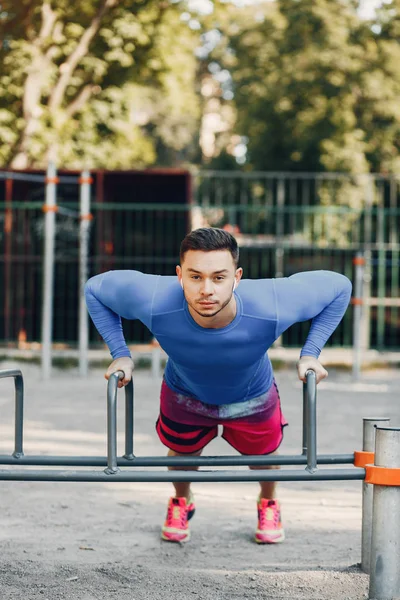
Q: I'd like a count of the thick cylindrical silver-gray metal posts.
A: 2